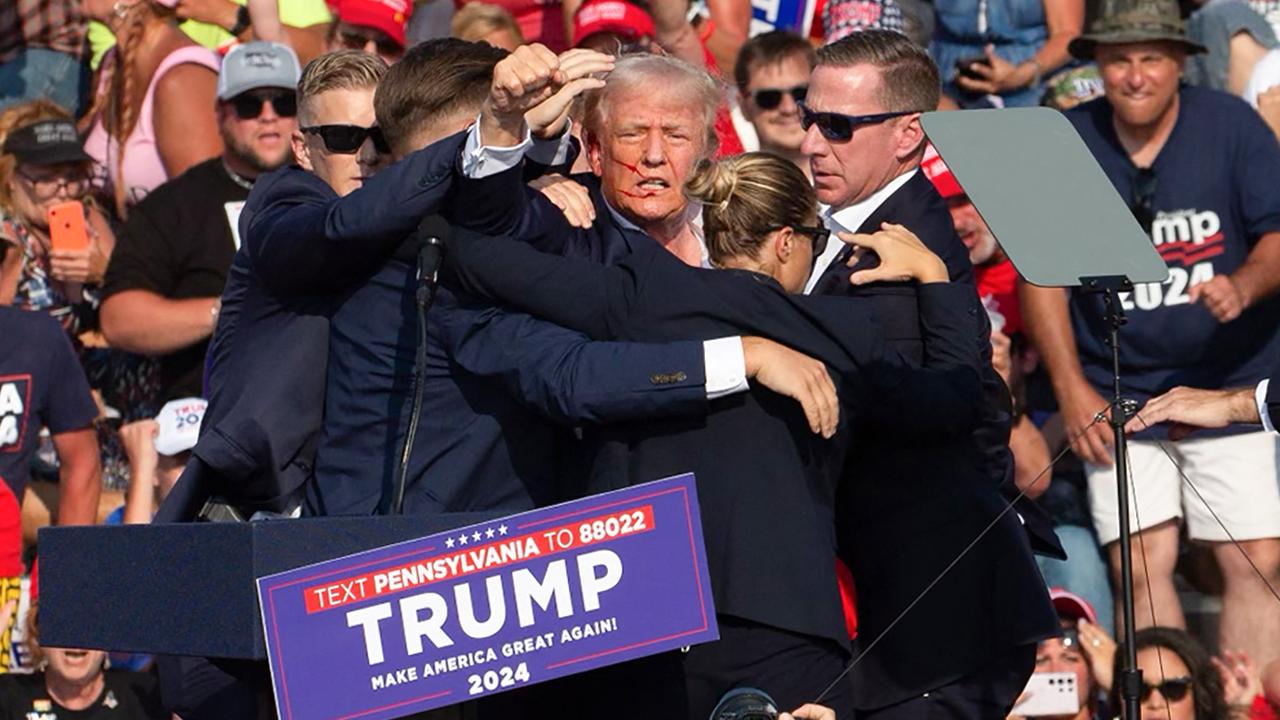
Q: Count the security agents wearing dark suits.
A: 4